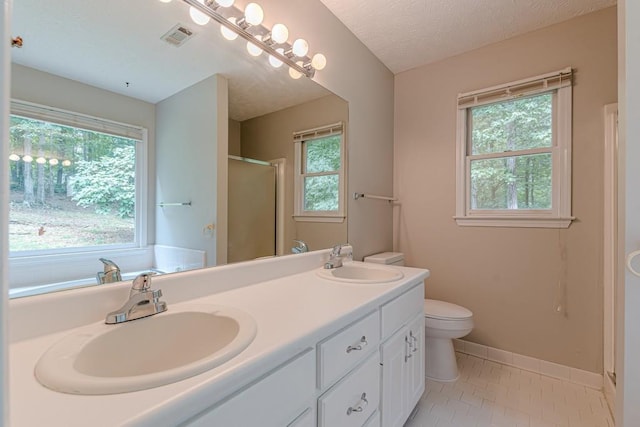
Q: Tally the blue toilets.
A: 0